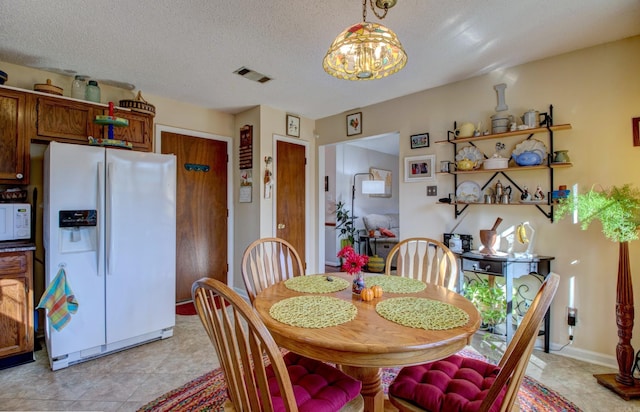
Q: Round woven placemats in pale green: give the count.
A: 4